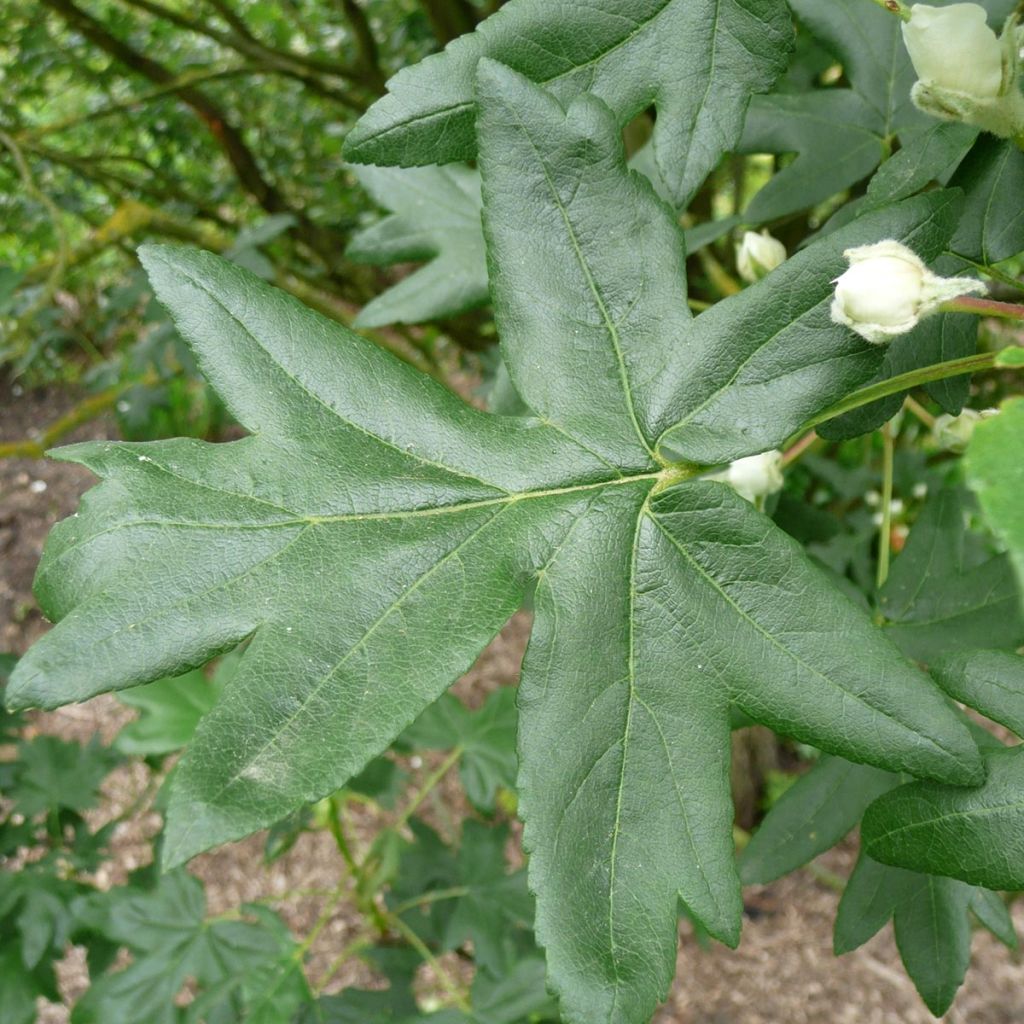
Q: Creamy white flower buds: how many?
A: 5